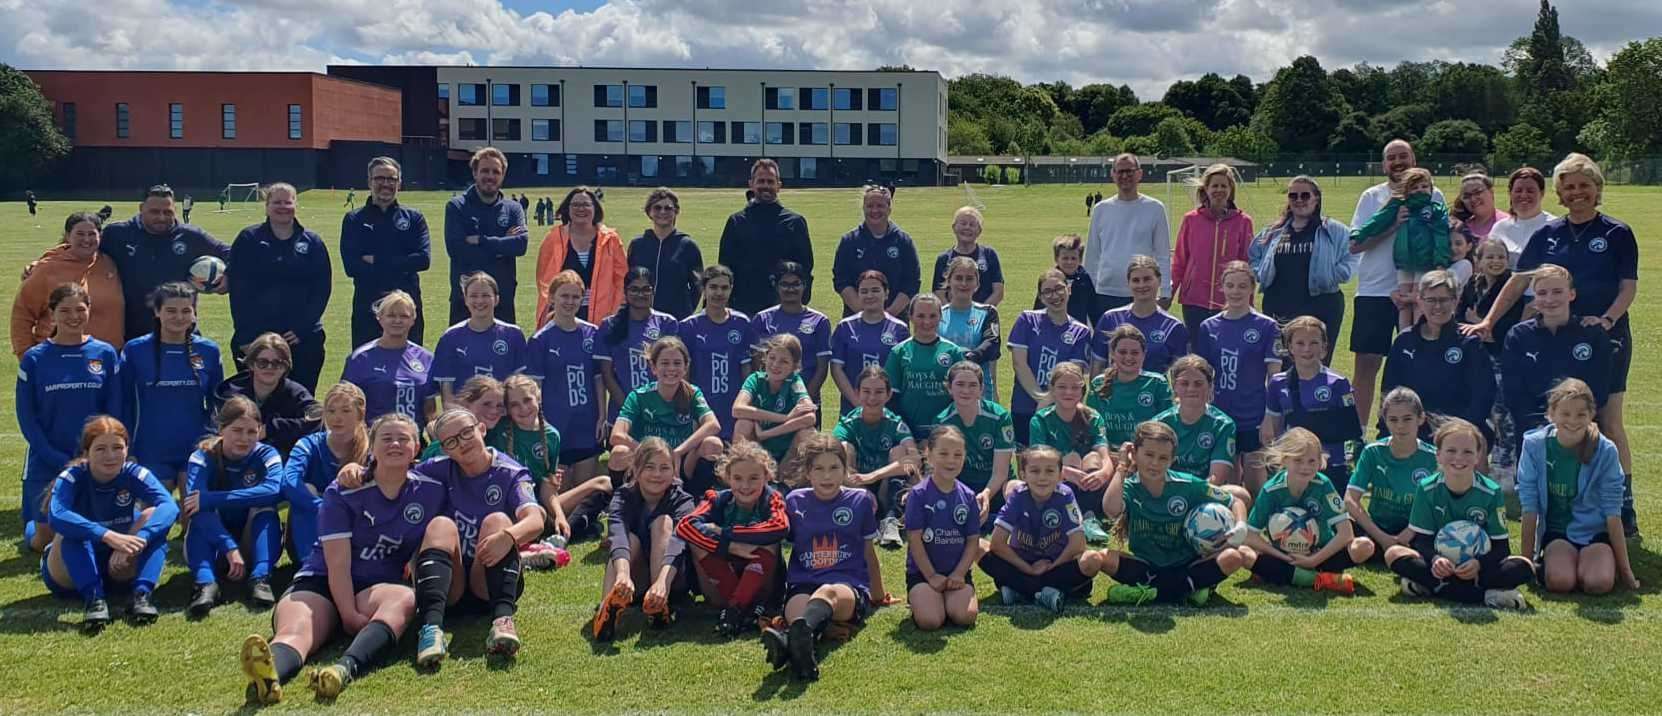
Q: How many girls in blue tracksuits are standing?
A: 2